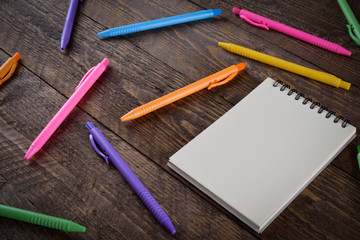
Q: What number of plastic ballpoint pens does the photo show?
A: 11